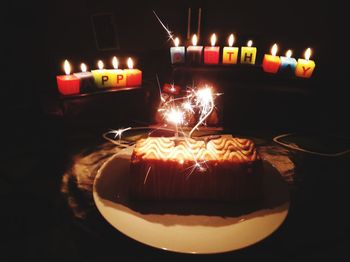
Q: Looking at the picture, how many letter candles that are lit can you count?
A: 13